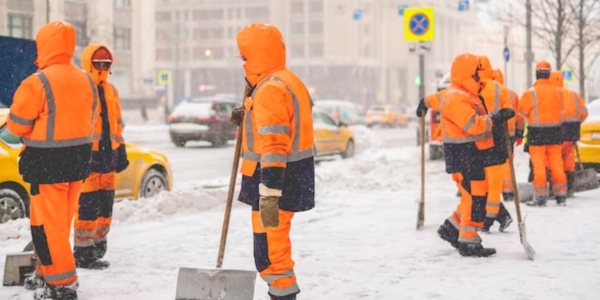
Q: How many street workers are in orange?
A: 8